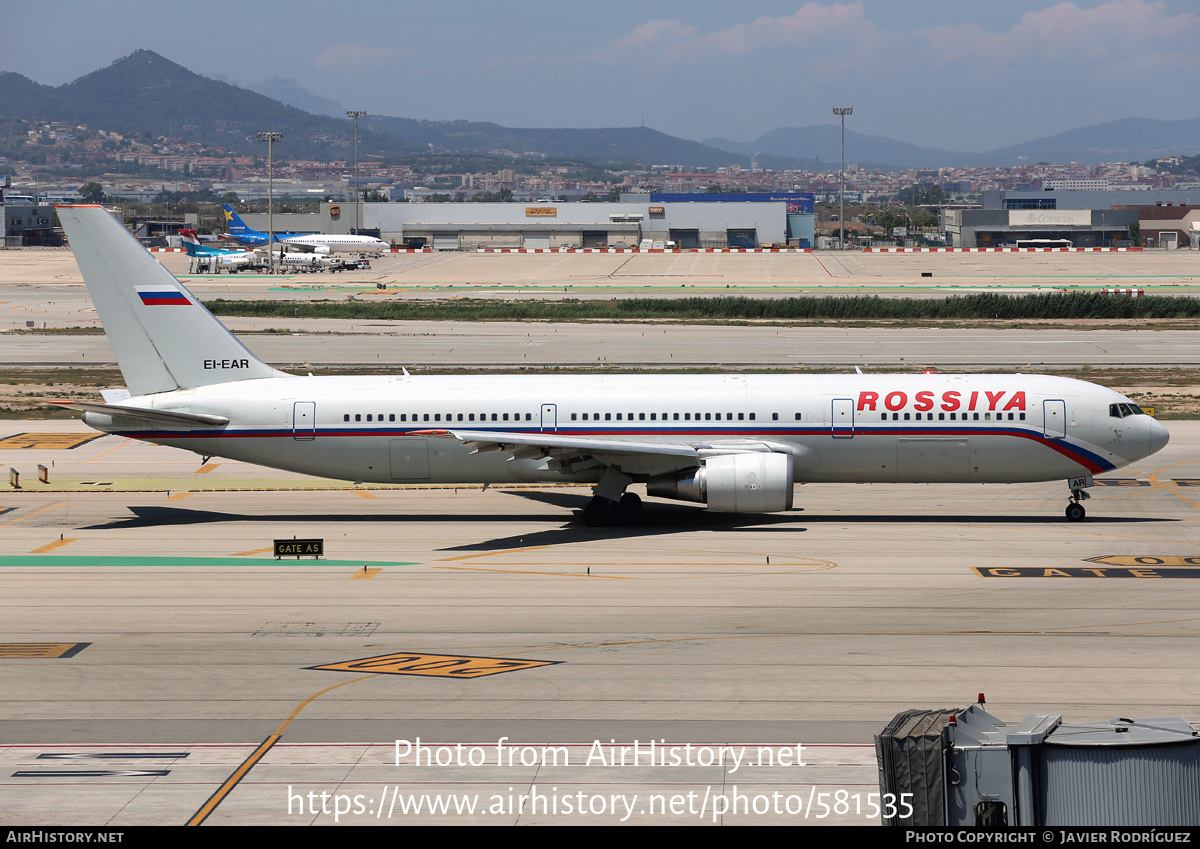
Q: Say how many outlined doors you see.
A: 4